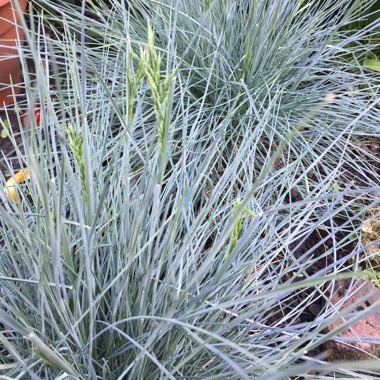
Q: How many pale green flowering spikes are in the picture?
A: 4